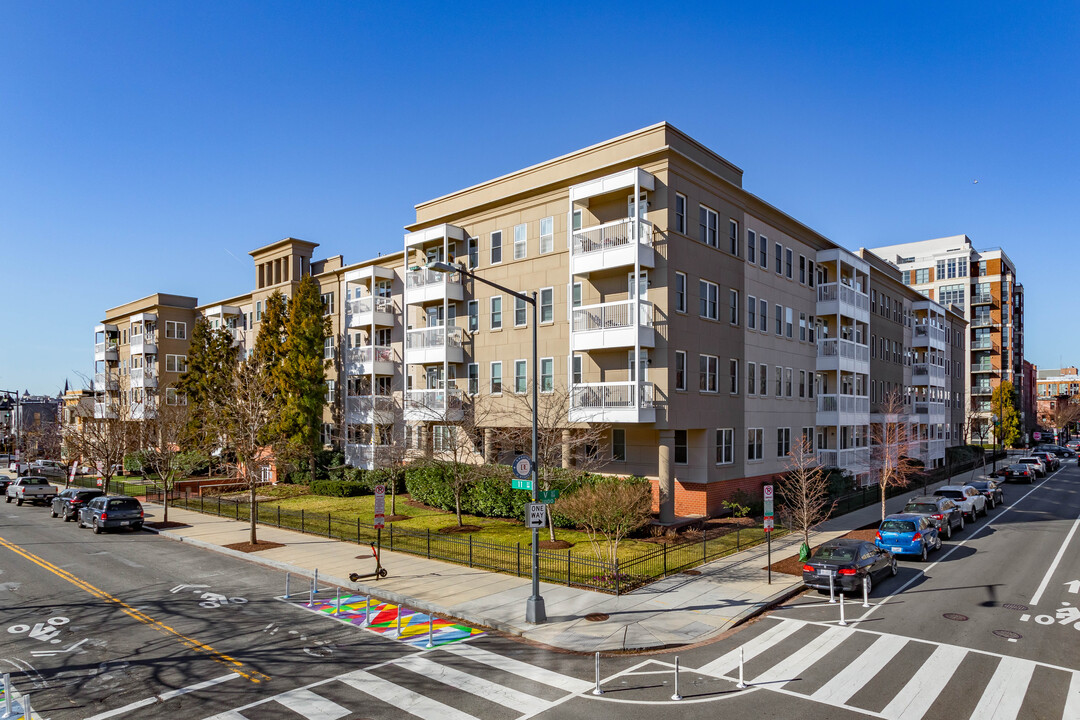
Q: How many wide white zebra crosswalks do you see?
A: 2